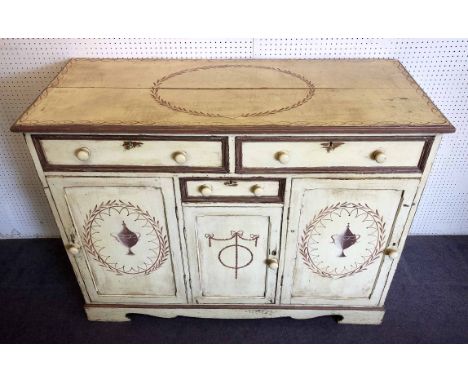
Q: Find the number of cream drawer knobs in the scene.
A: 6